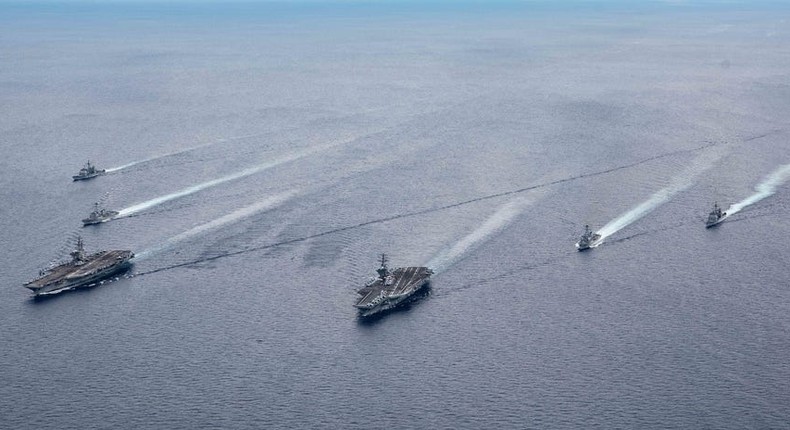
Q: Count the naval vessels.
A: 6